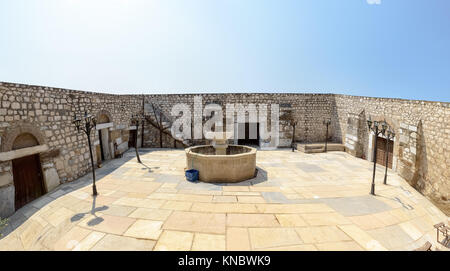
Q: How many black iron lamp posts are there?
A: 6